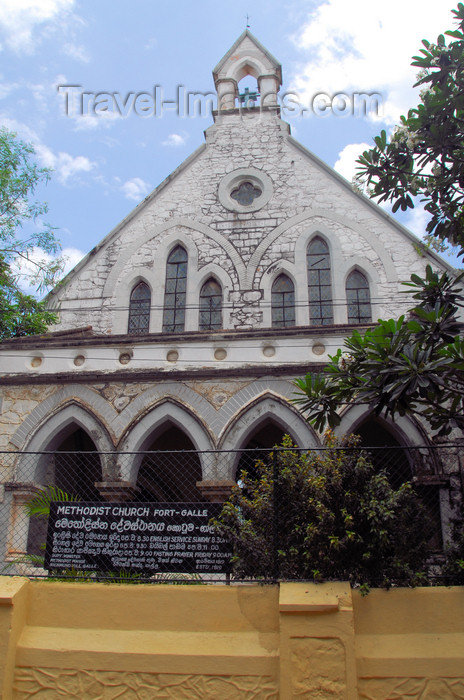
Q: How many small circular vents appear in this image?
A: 7